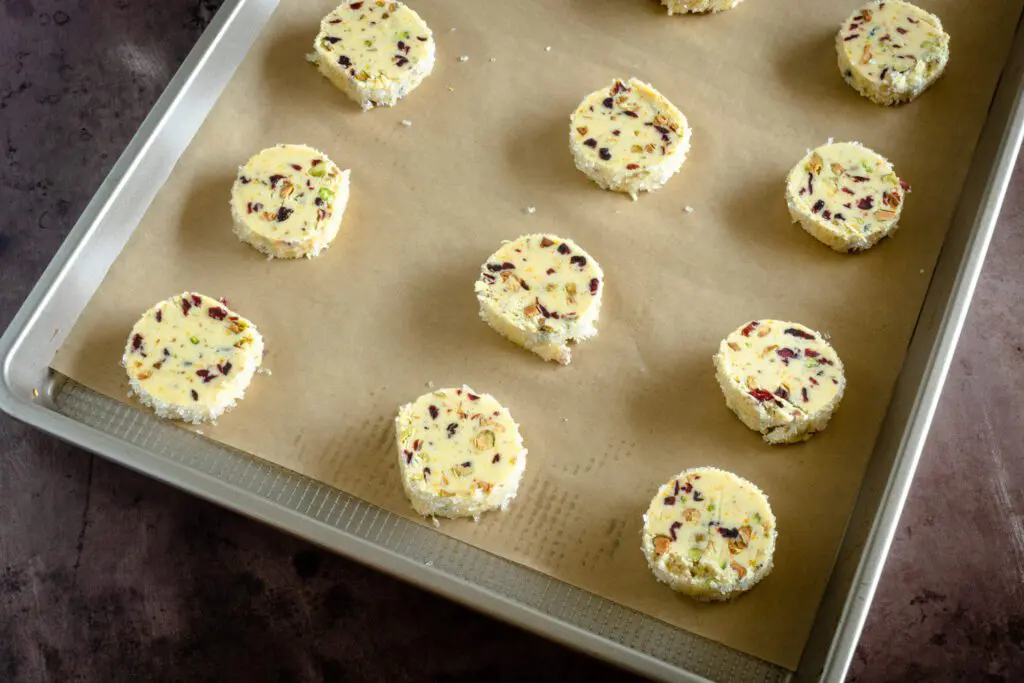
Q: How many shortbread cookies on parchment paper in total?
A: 11